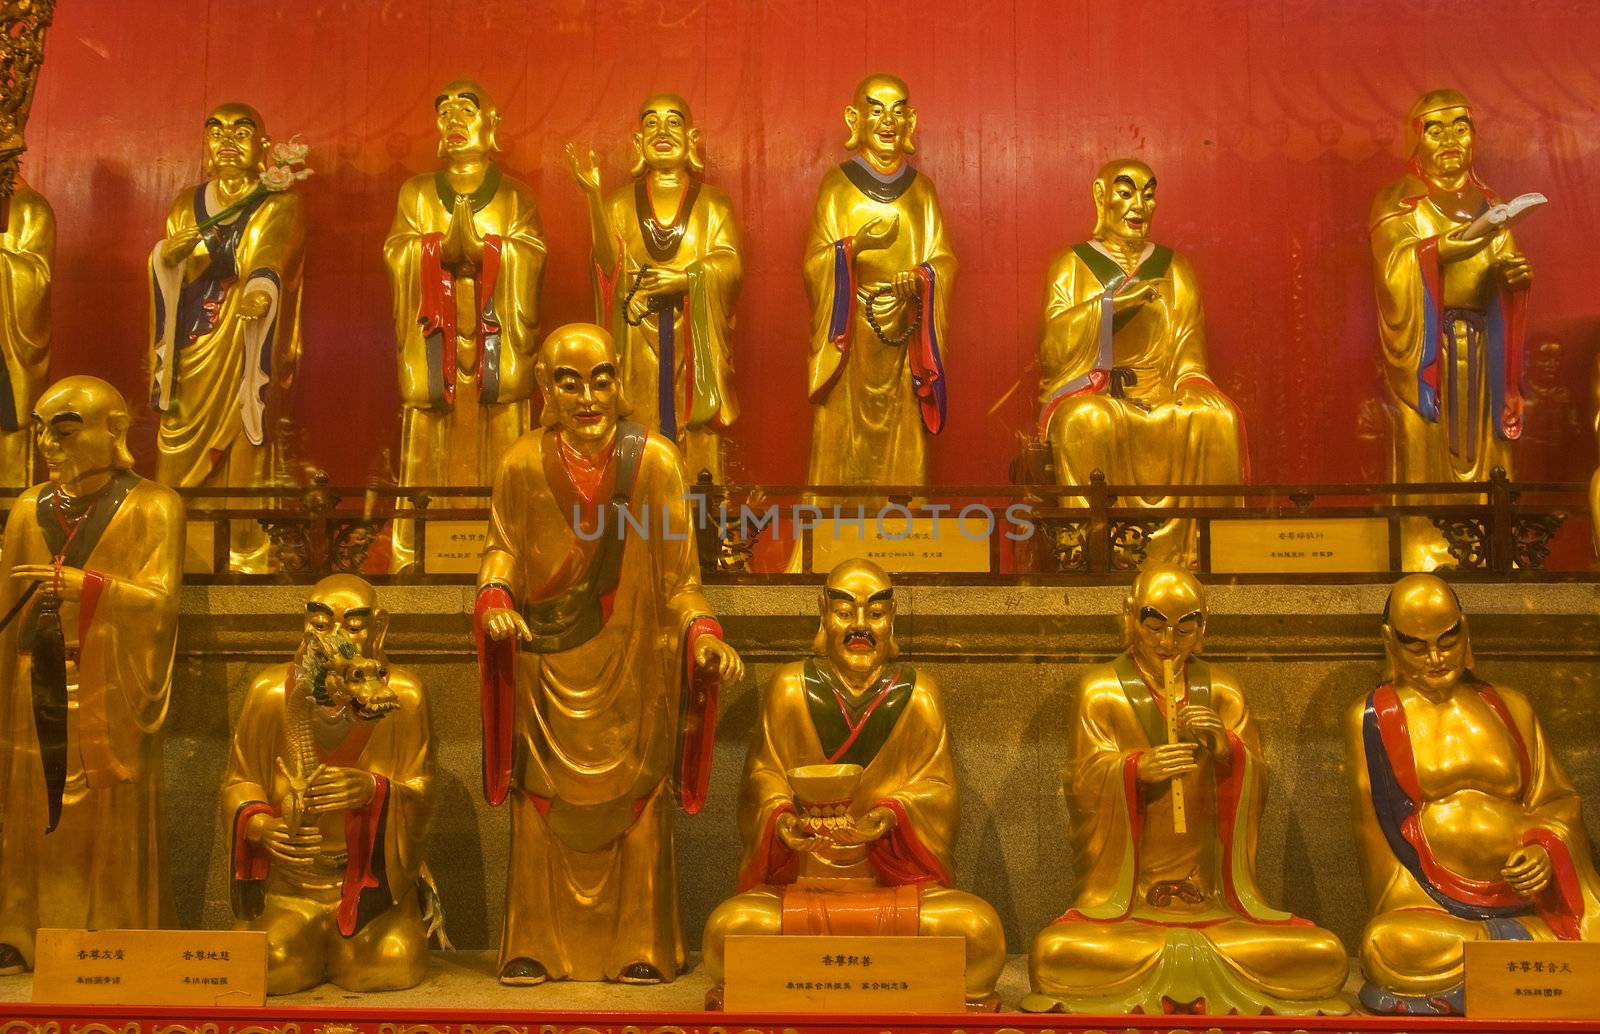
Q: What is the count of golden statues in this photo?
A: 13